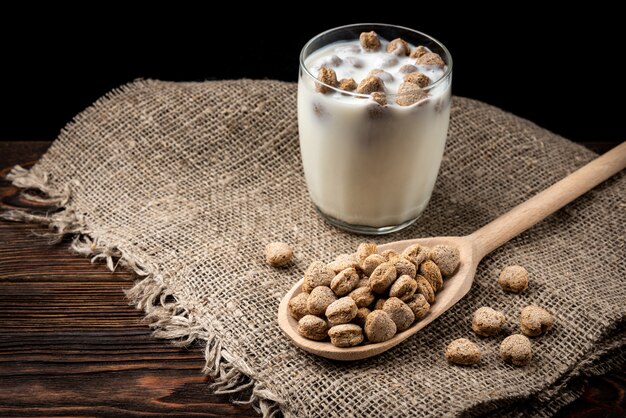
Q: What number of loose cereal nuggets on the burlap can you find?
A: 6